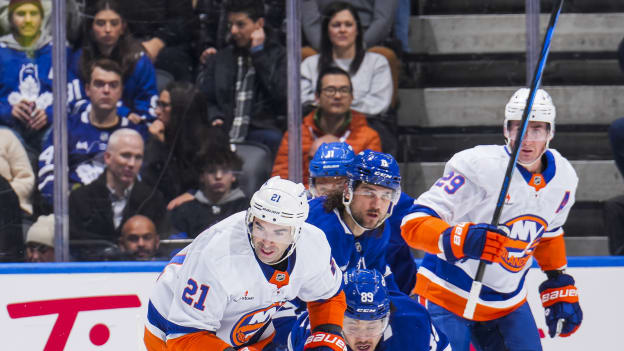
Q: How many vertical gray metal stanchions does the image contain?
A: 3